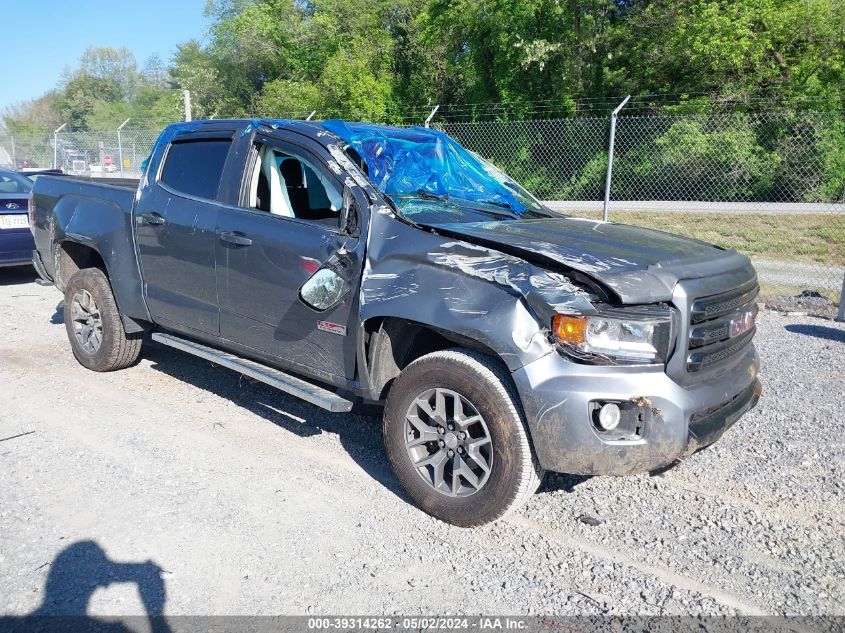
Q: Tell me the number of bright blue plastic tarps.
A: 1